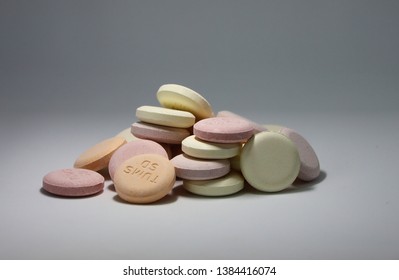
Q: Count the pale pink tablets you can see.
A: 7